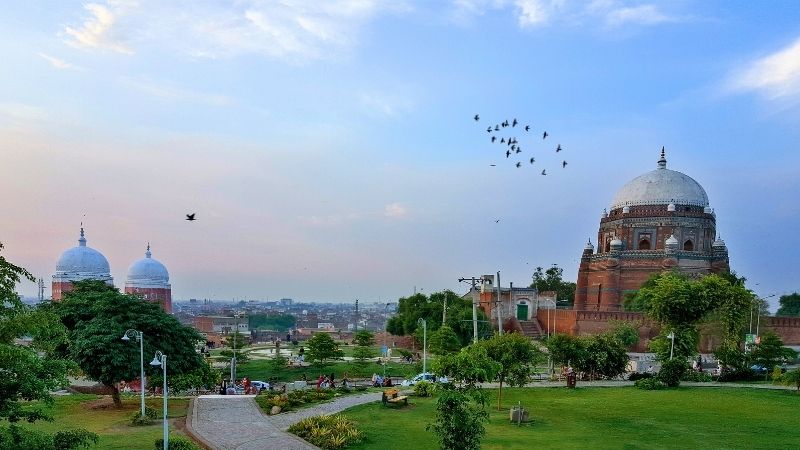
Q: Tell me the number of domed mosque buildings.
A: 3